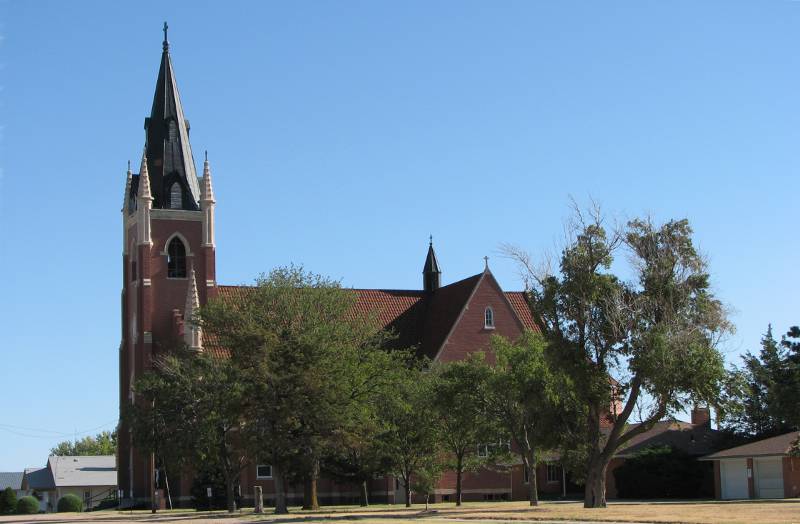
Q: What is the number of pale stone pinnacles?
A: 4